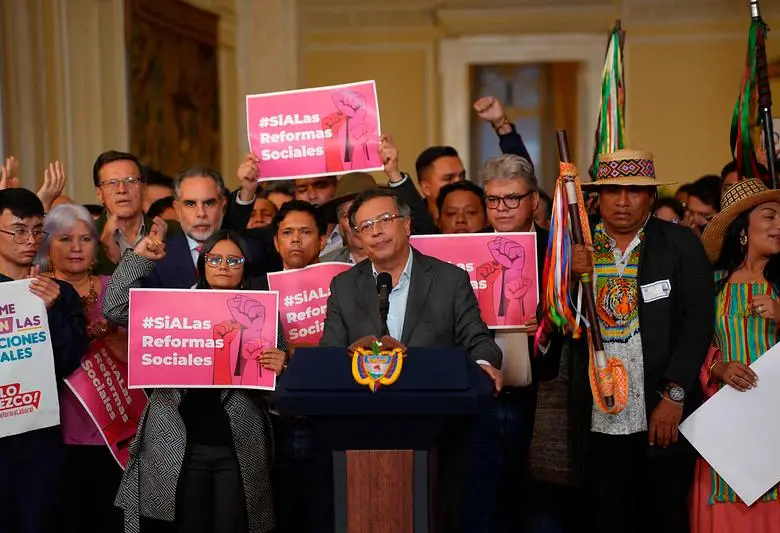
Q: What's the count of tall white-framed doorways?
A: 1